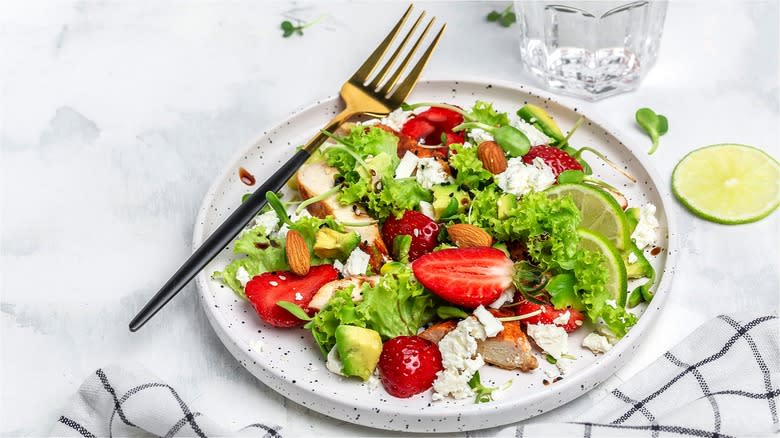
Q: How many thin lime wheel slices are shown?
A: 3